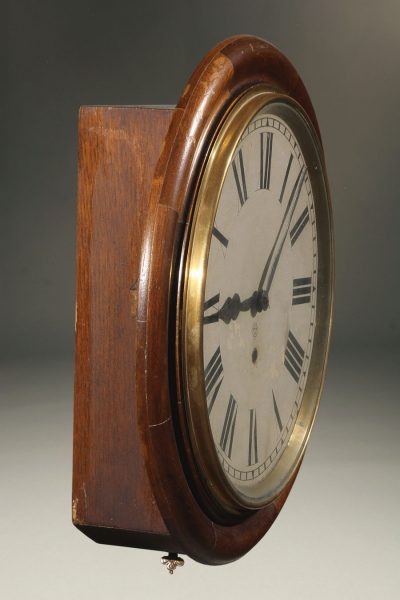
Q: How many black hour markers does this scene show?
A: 12